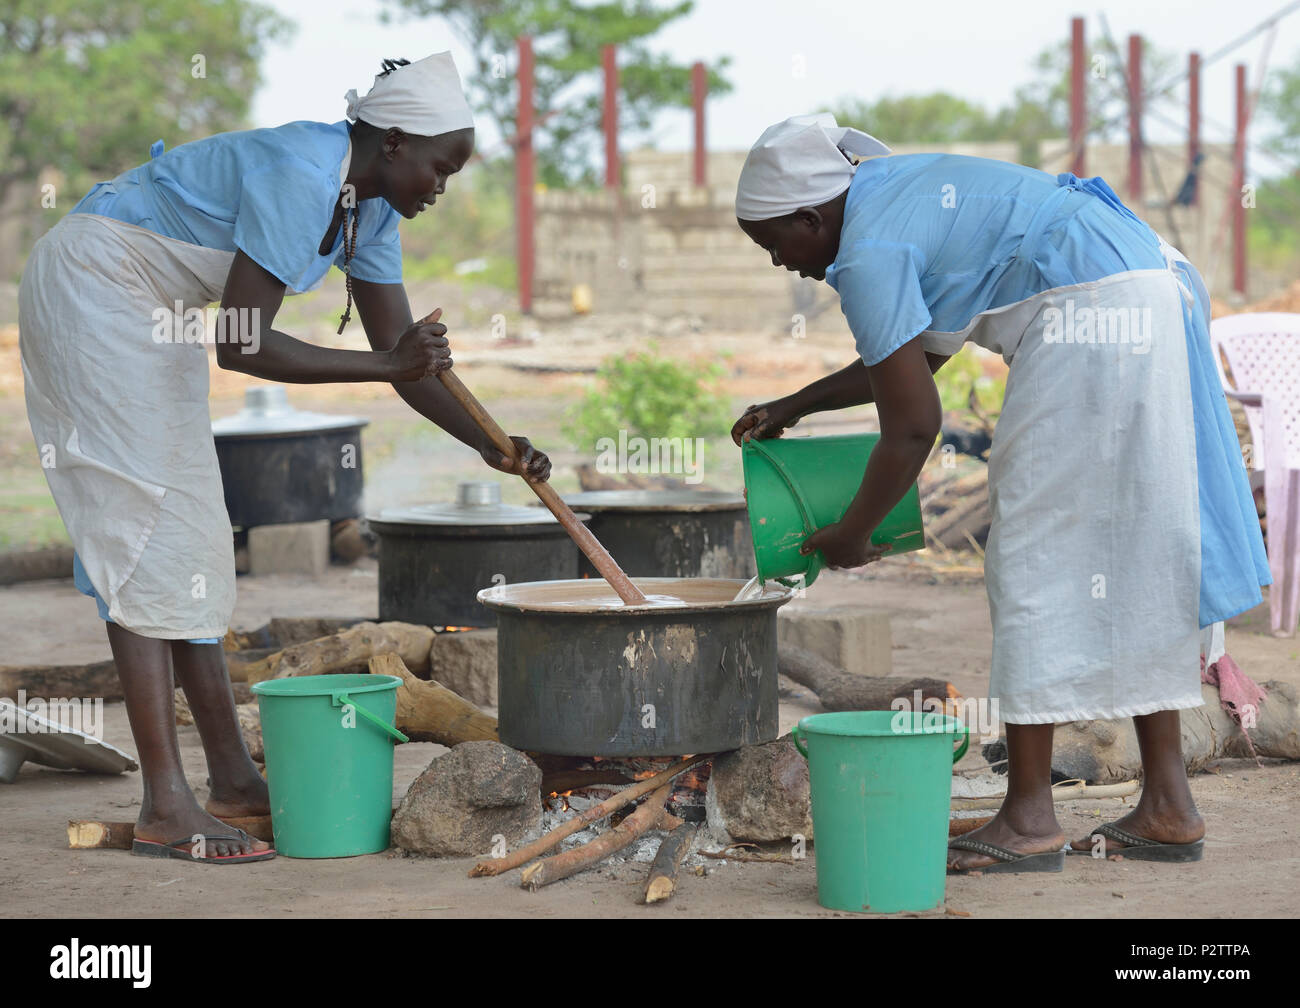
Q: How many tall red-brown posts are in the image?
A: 7